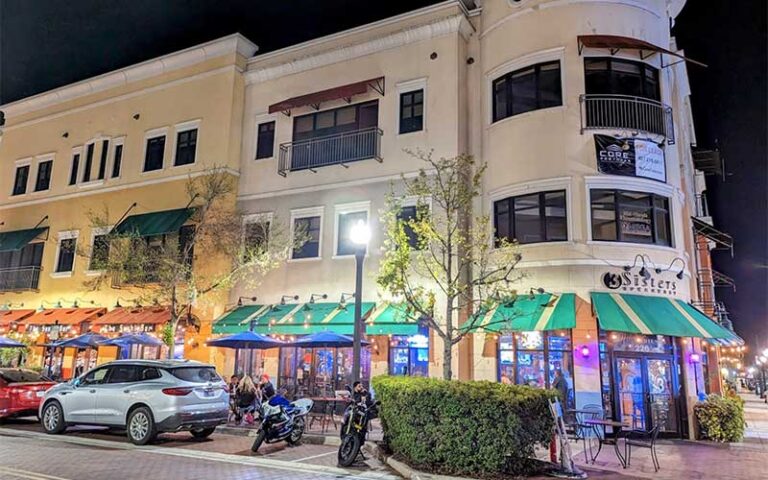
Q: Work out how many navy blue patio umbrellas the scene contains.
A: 5